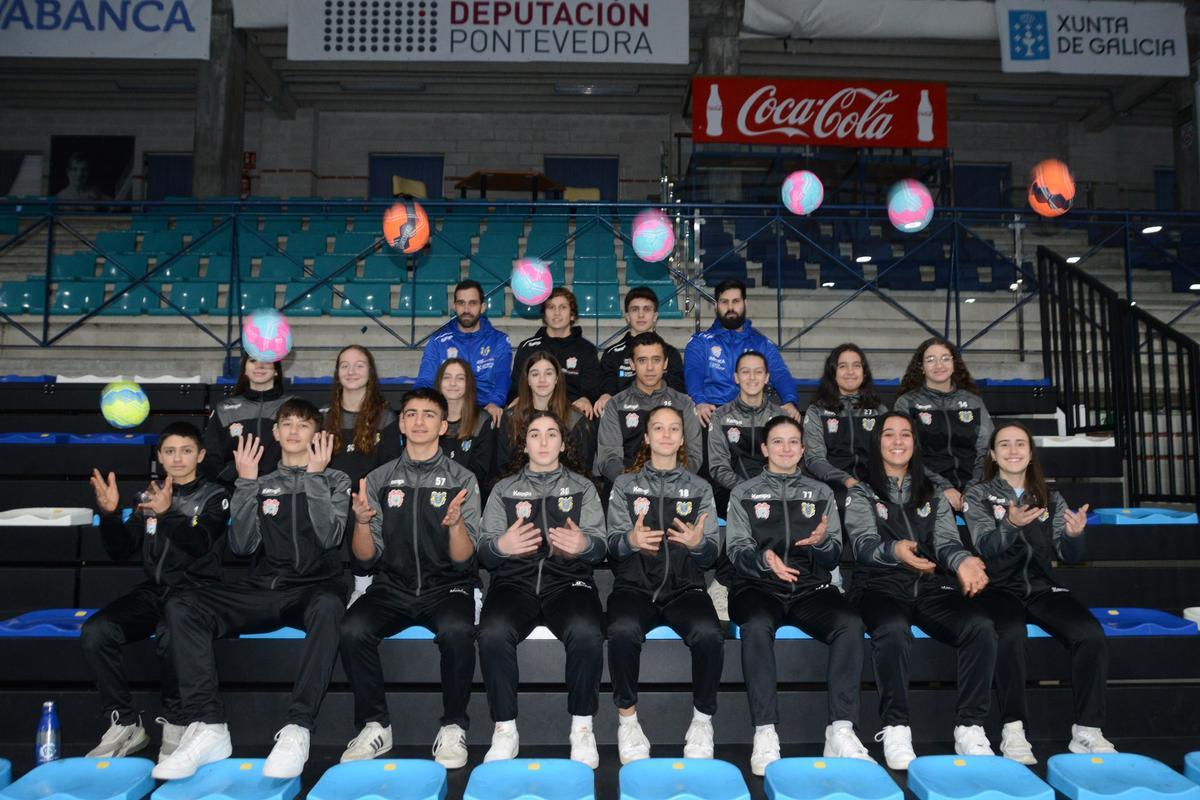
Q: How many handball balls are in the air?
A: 8